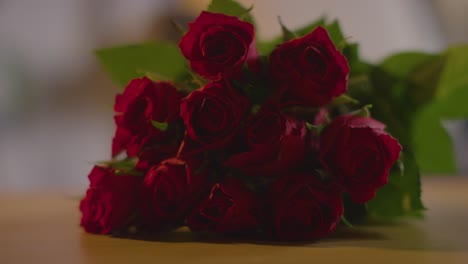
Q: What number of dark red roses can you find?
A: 10